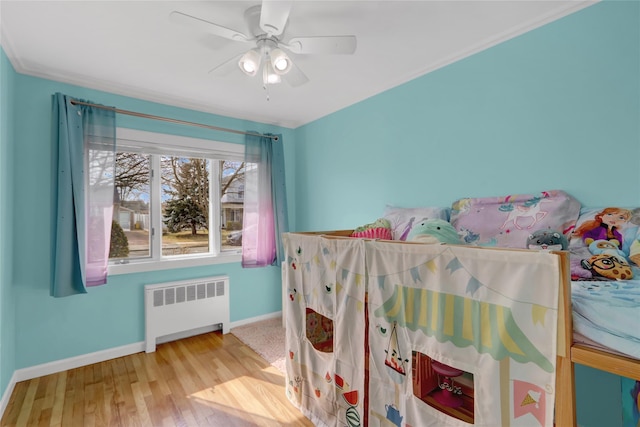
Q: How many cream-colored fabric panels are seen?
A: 2